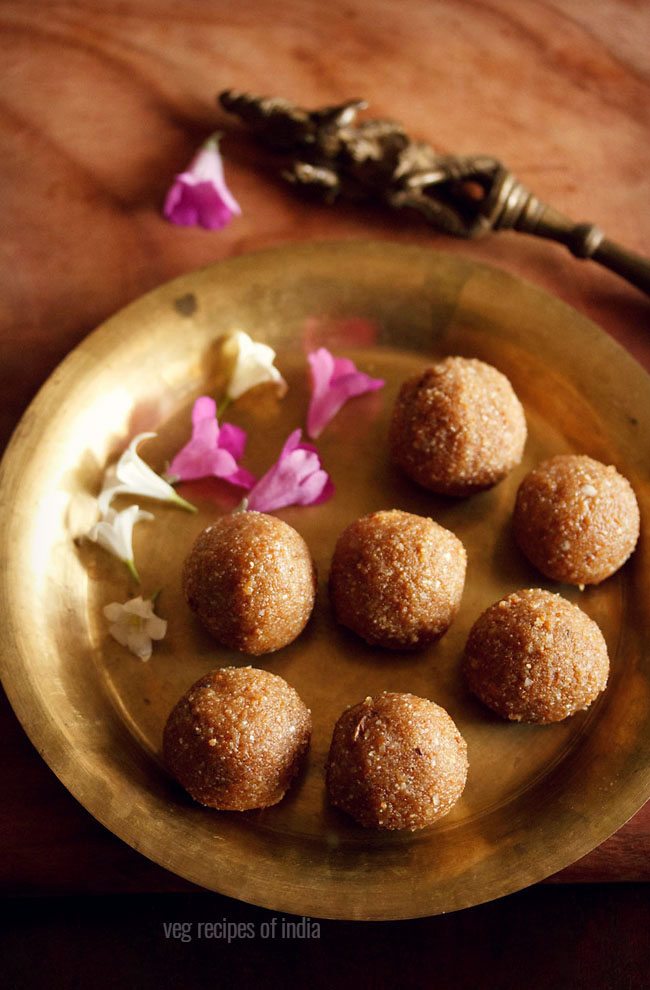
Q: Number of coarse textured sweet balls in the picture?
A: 7